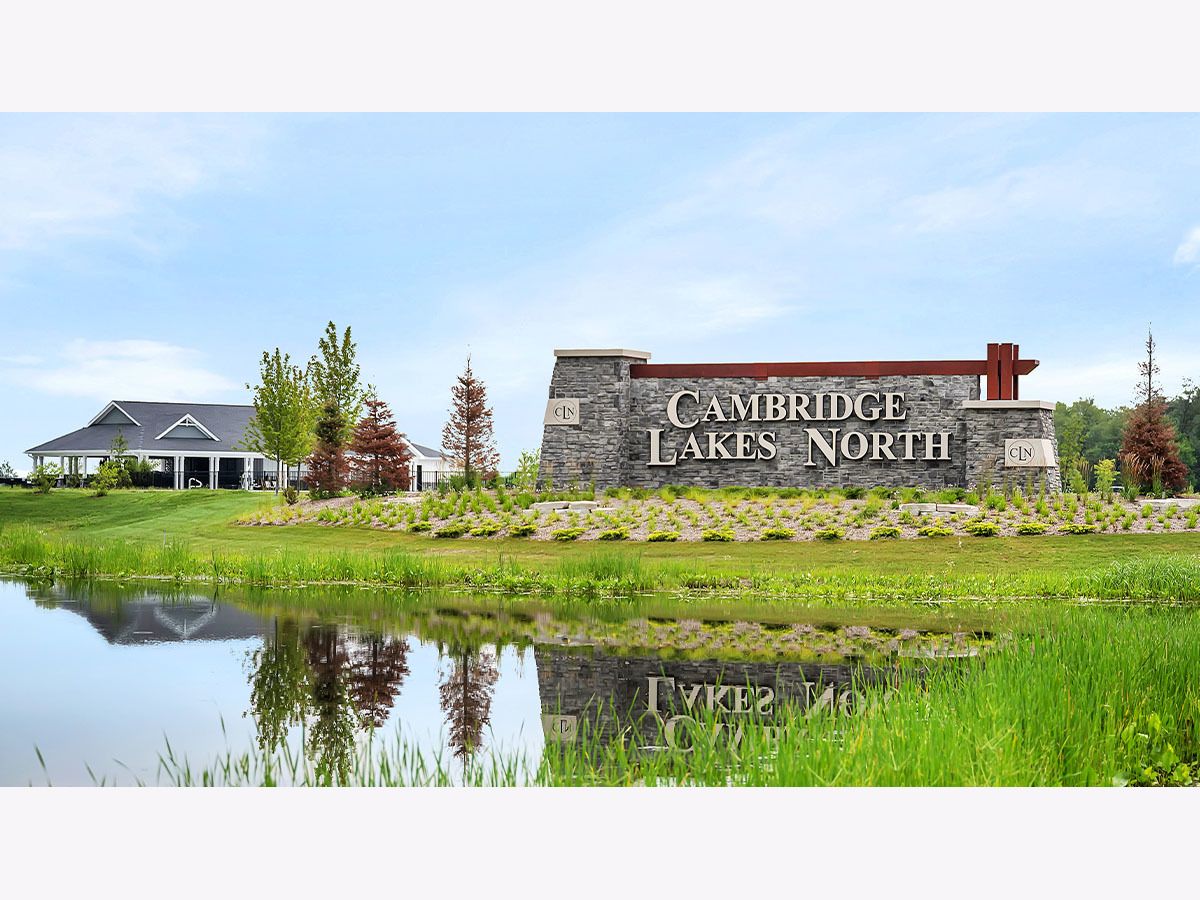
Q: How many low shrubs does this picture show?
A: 15